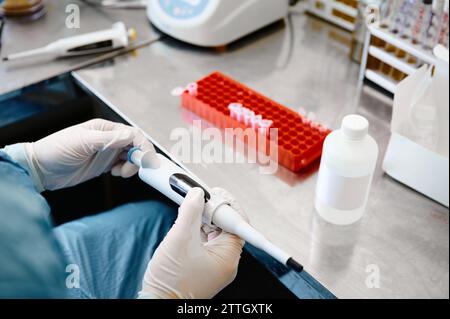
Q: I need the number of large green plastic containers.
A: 0